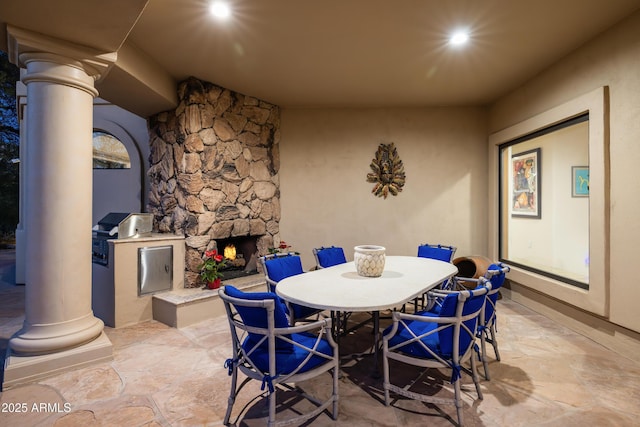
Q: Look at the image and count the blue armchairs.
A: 6